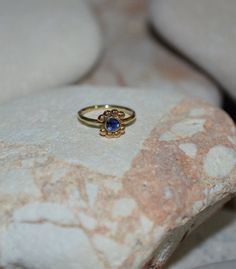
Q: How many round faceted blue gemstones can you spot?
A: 1